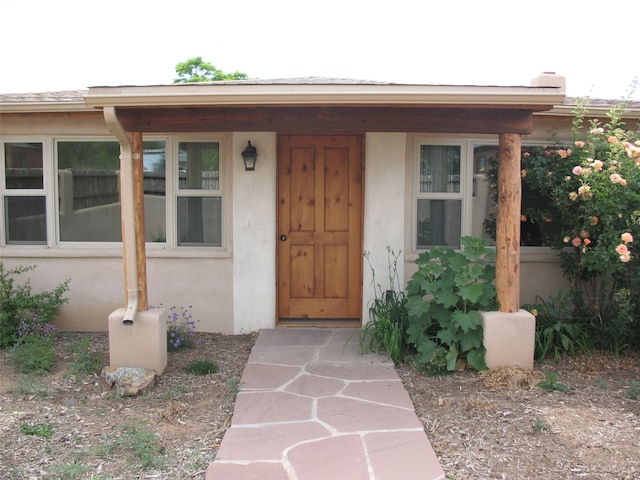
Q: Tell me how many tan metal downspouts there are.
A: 1